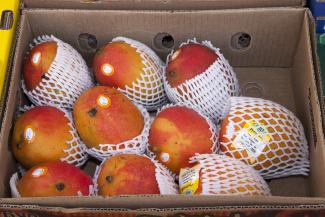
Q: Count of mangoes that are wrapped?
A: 10